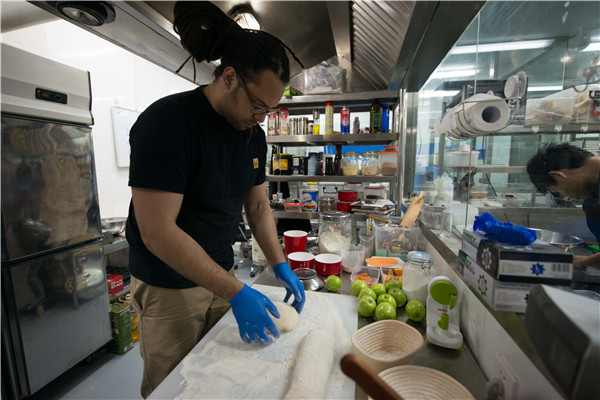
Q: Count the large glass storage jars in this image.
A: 2